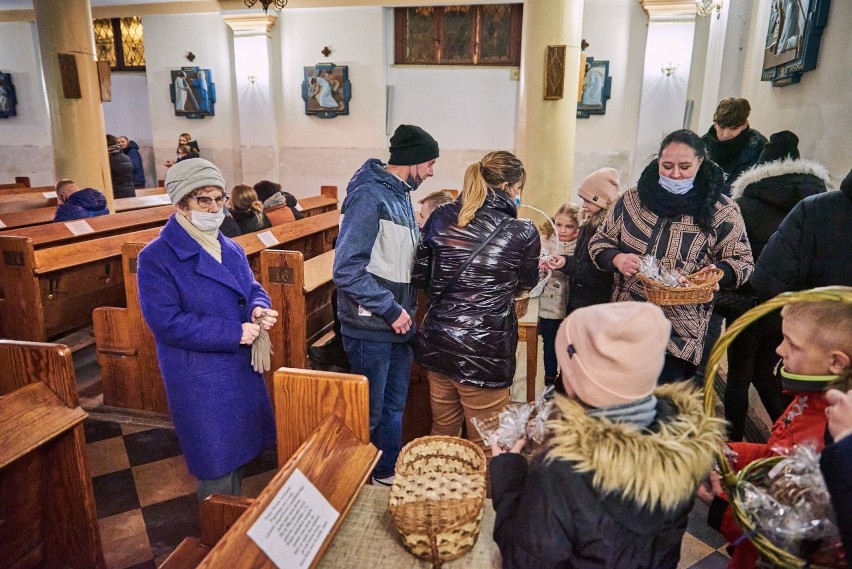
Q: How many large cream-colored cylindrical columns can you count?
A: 2